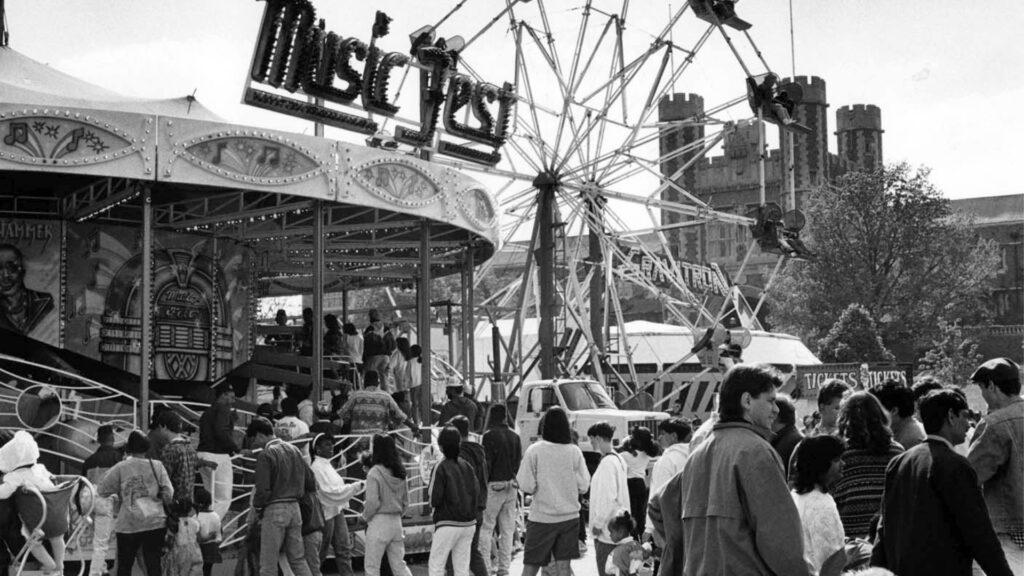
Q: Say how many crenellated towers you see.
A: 3